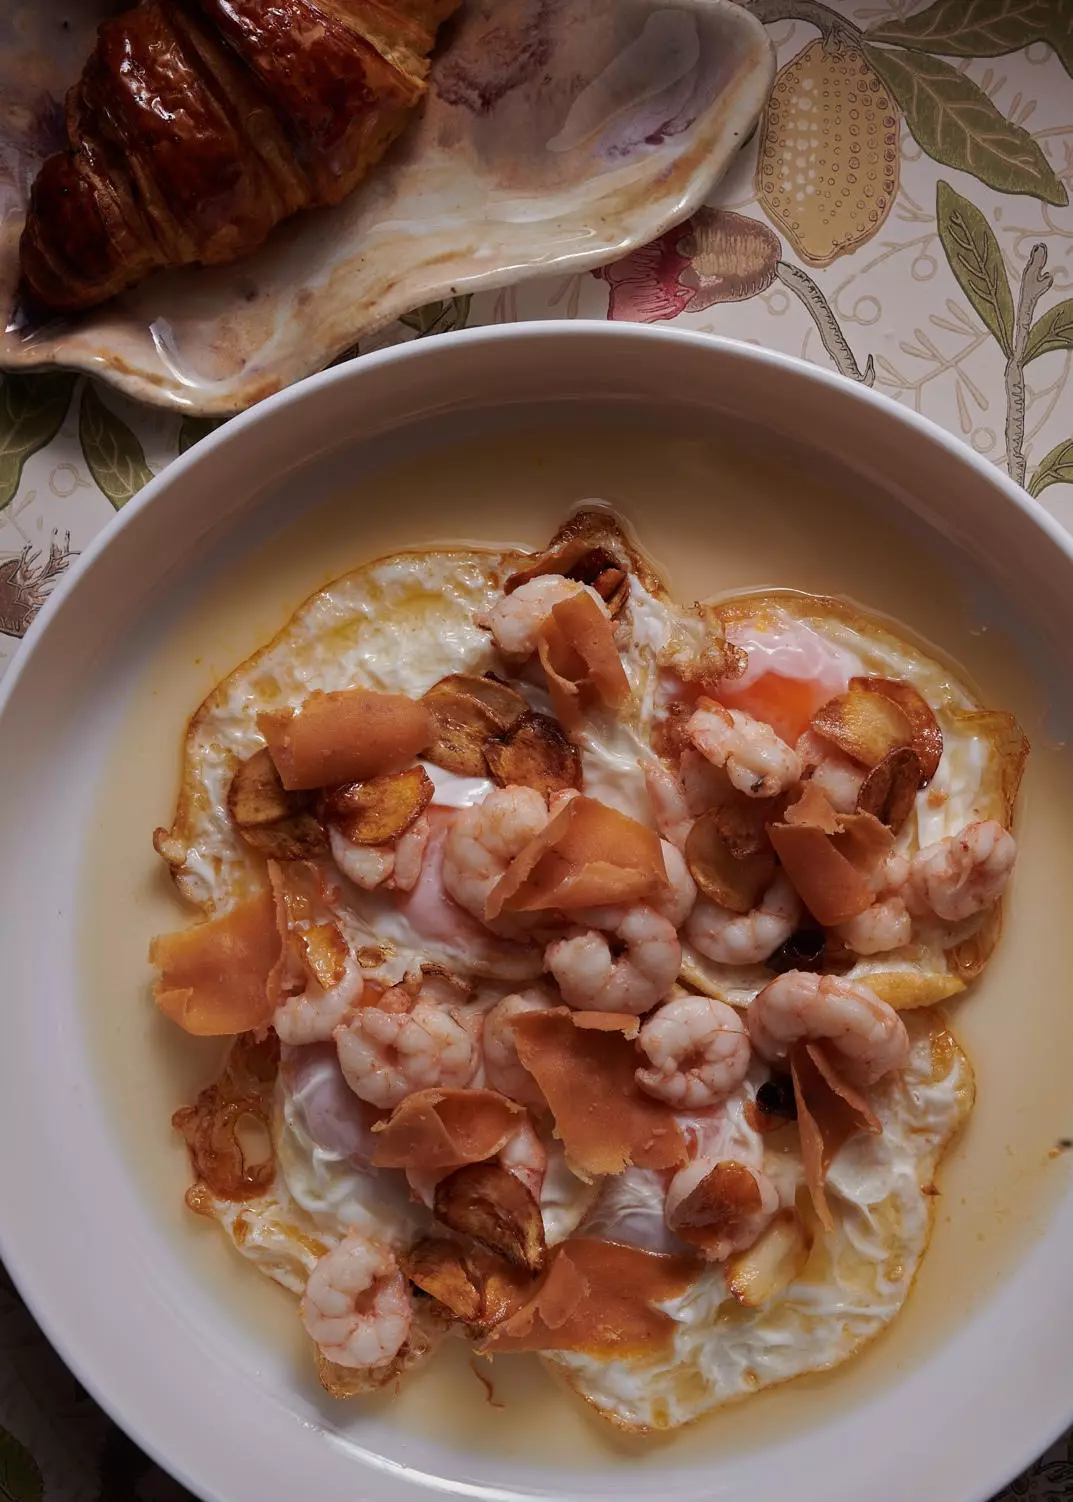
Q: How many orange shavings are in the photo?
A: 9